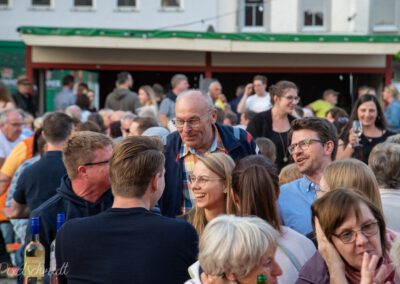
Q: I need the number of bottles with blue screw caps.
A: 2